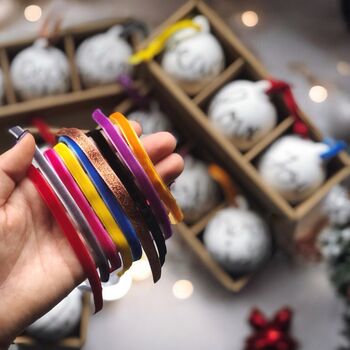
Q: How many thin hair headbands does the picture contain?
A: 9